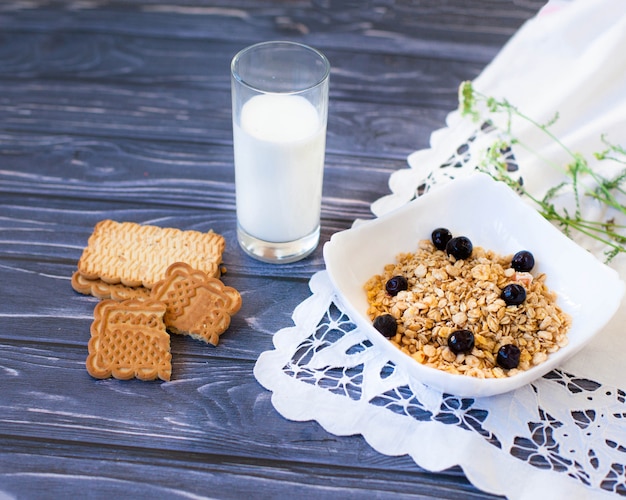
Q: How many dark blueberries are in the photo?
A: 8